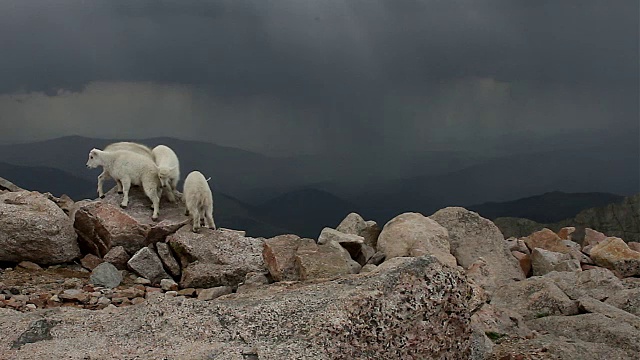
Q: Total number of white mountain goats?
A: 4